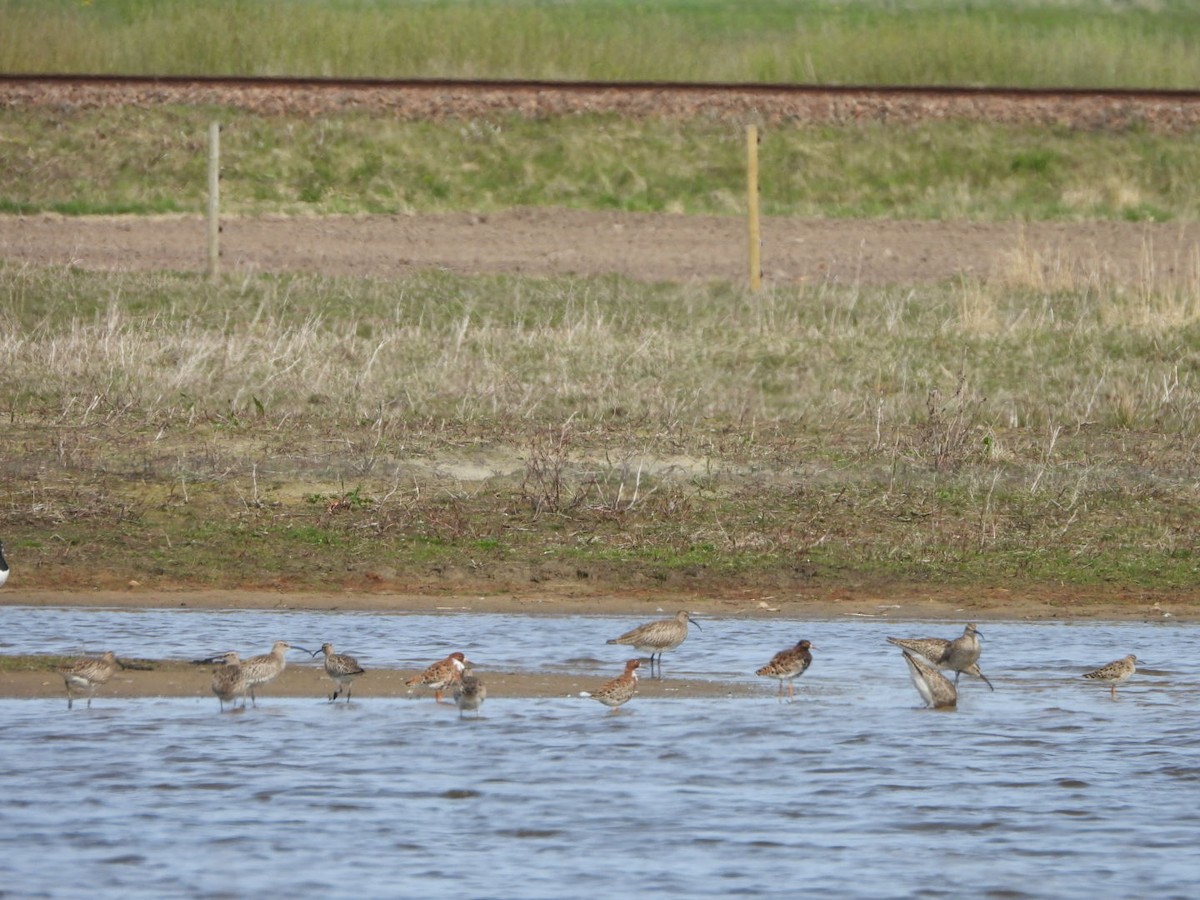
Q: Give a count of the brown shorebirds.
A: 13